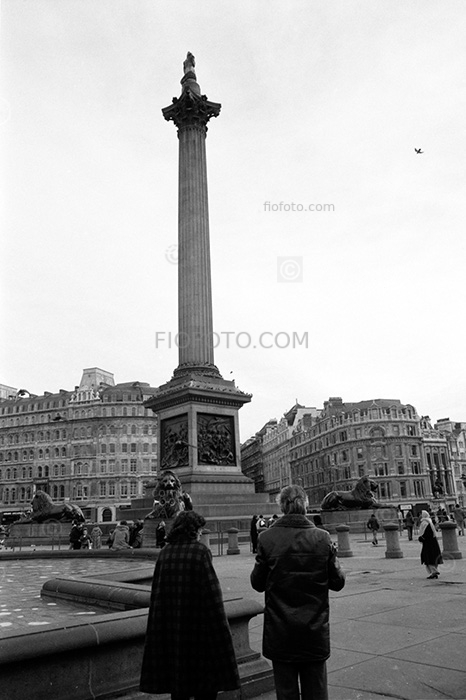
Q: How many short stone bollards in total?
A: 5